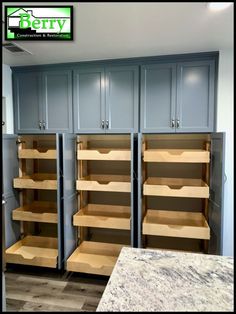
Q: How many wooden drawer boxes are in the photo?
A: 11